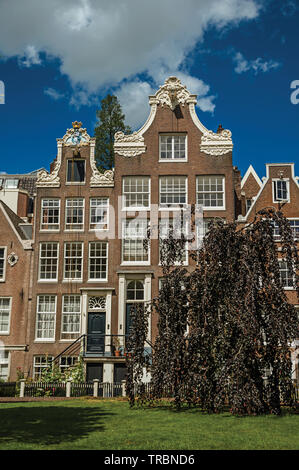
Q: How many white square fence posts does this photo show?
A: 4